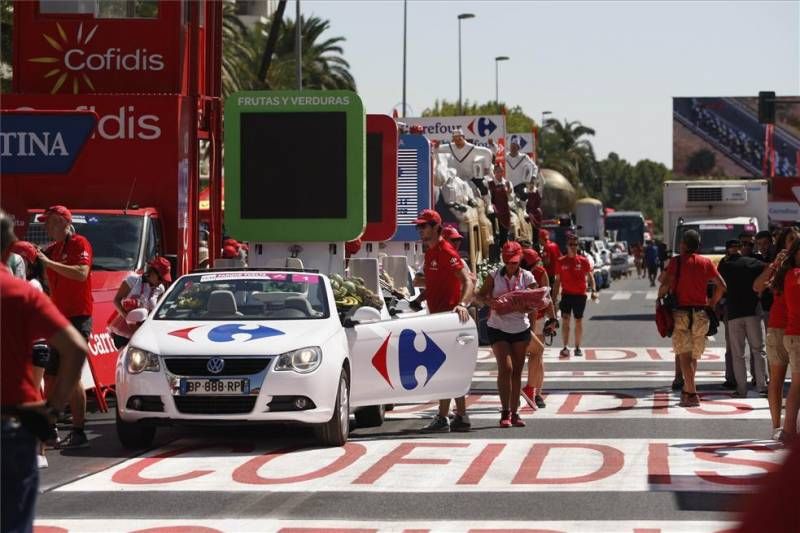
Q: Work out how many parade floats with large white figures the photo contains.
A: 2